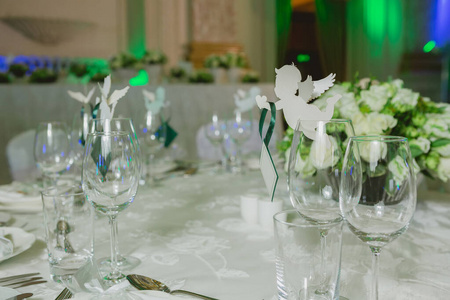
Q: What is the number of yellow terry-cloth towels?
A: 0